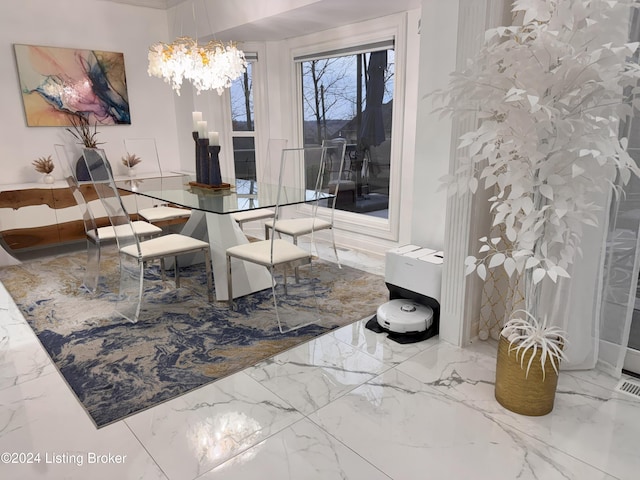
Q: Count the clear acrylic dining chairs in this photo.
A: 6